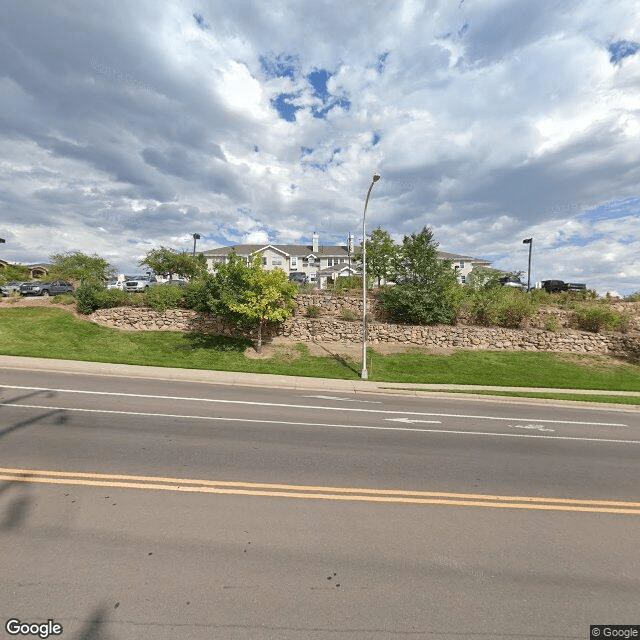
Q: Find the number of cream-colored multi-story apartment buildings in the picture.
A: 1